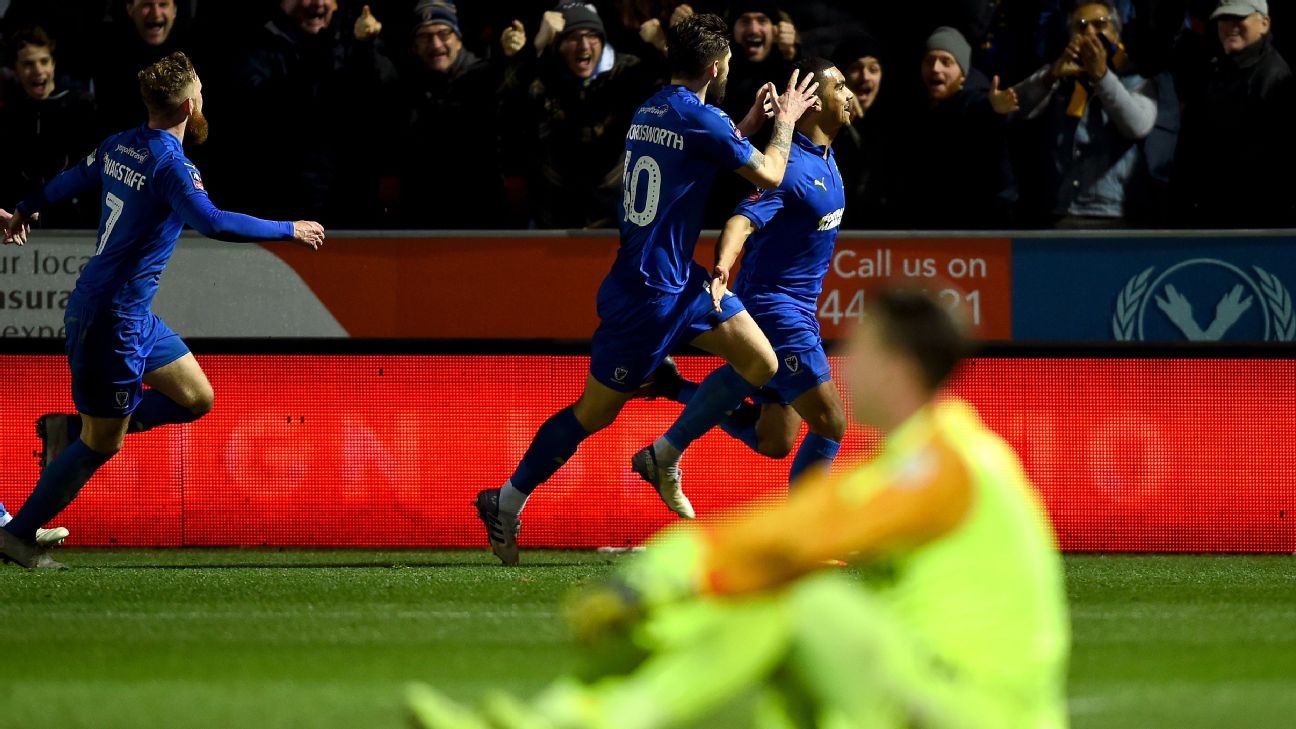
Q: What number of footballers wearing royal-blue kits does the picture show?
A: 3